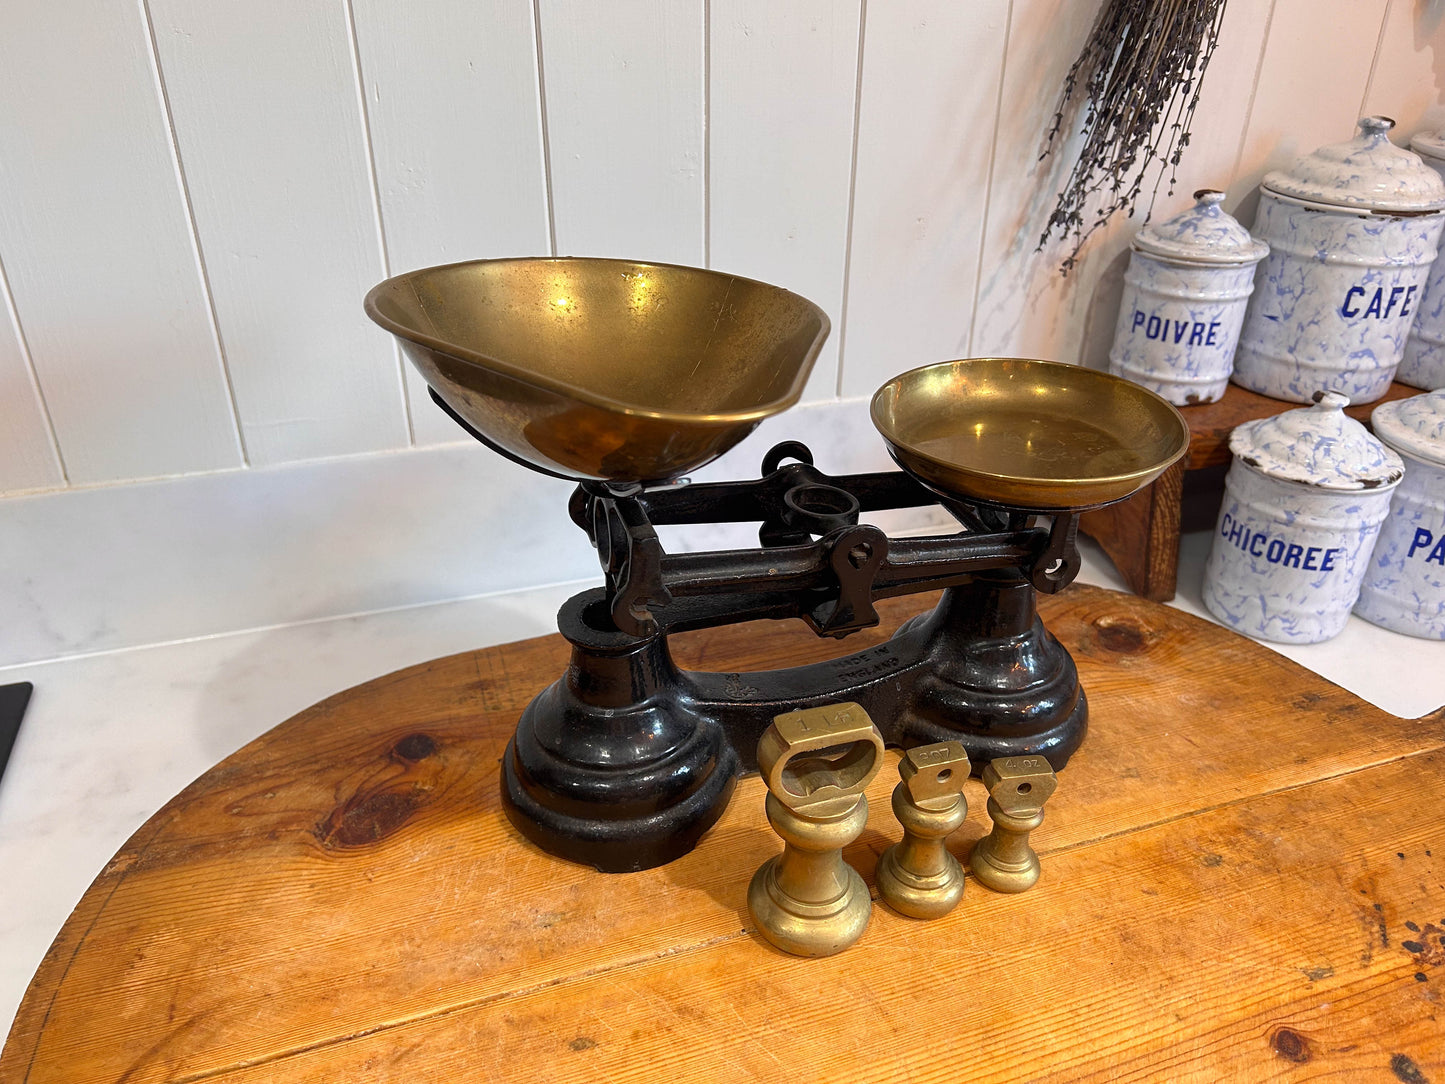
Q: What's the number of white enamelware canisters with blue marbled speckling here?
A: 5